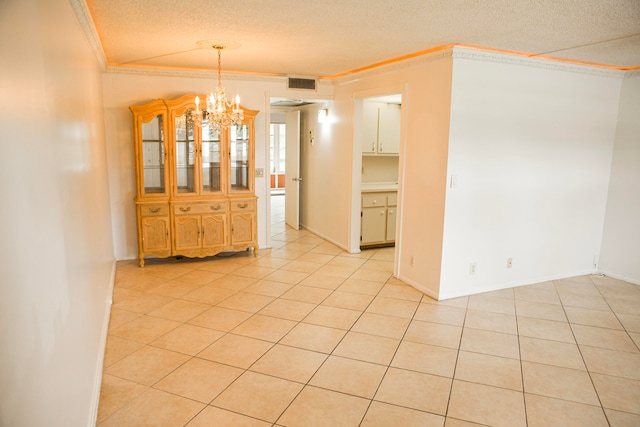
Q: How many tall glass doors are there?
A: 4